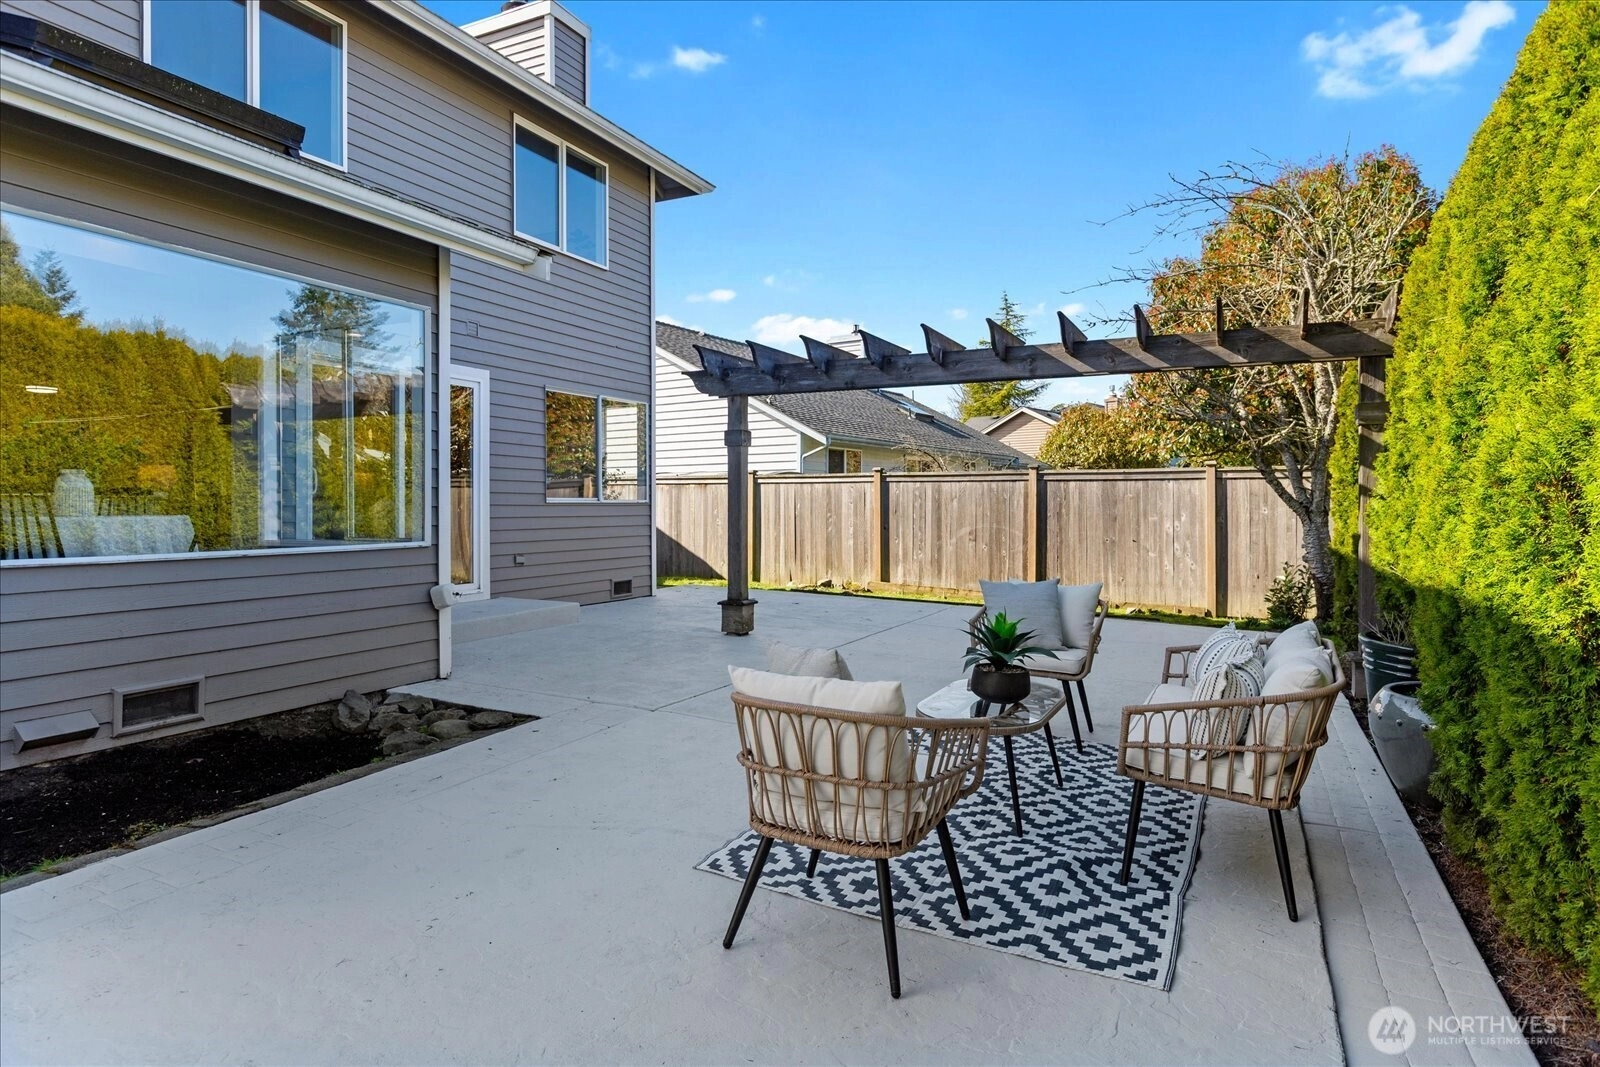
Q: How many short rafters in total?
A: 11